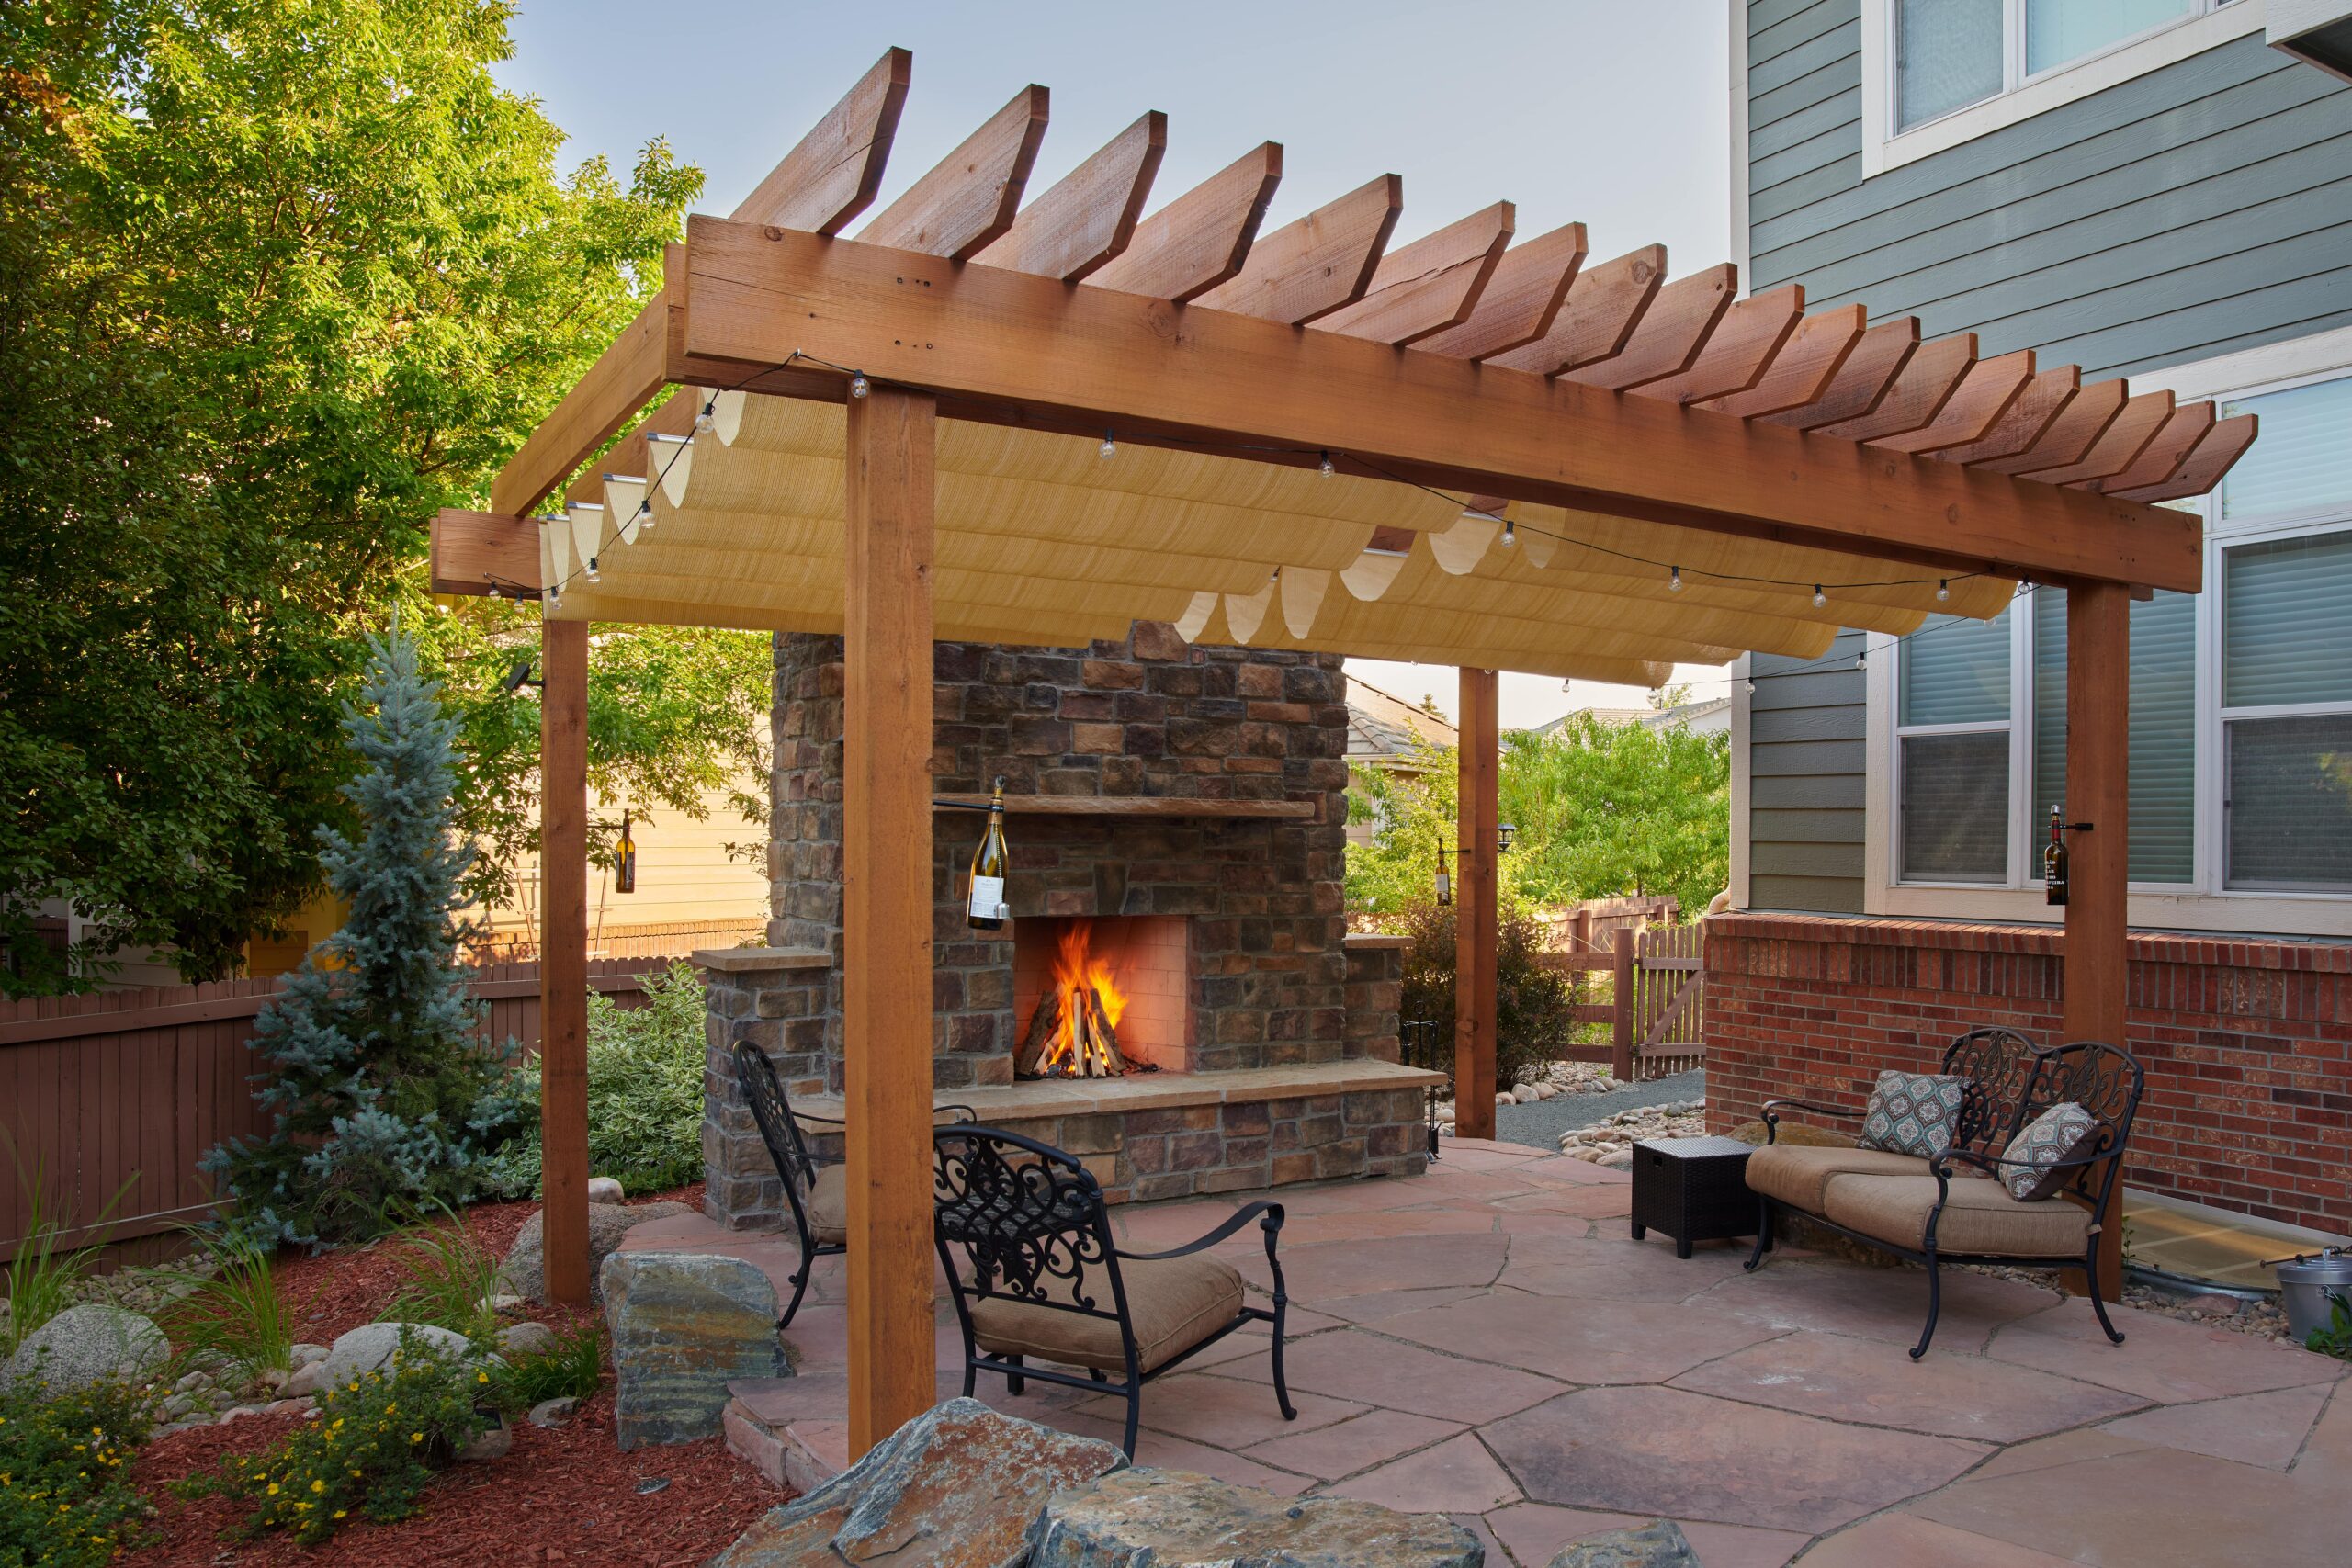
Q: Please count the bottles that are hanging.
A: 4